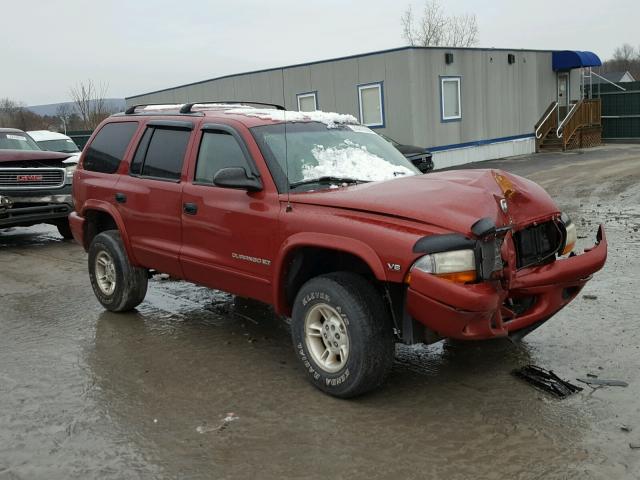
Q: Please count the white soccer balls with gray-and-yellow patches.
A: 0